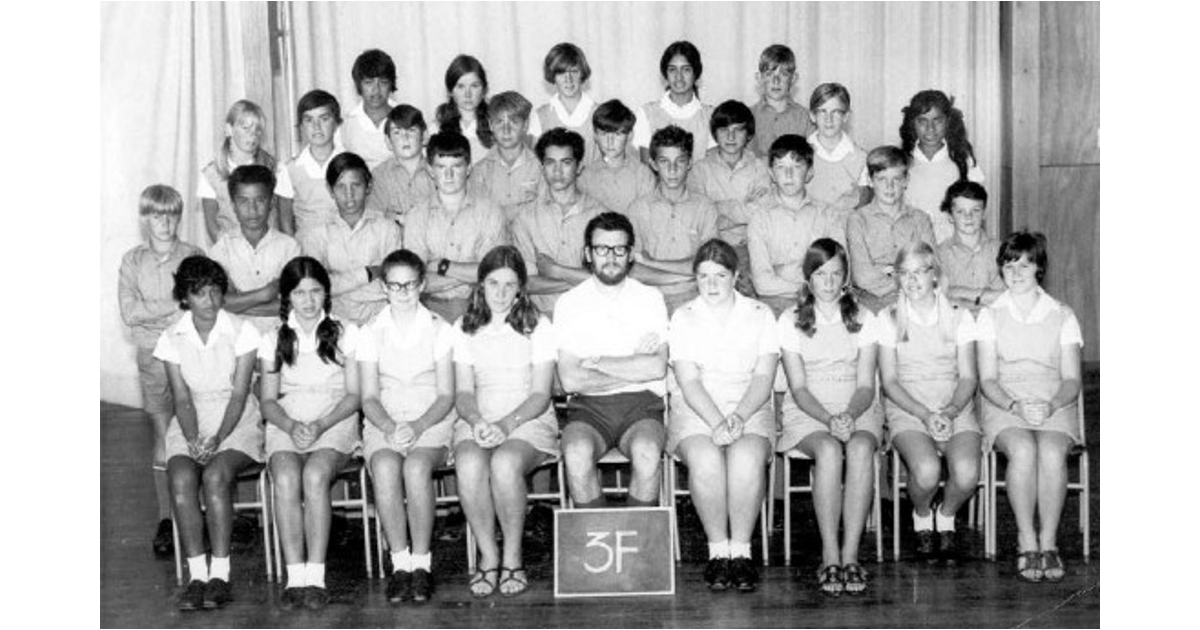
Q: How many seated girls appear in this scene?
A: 8